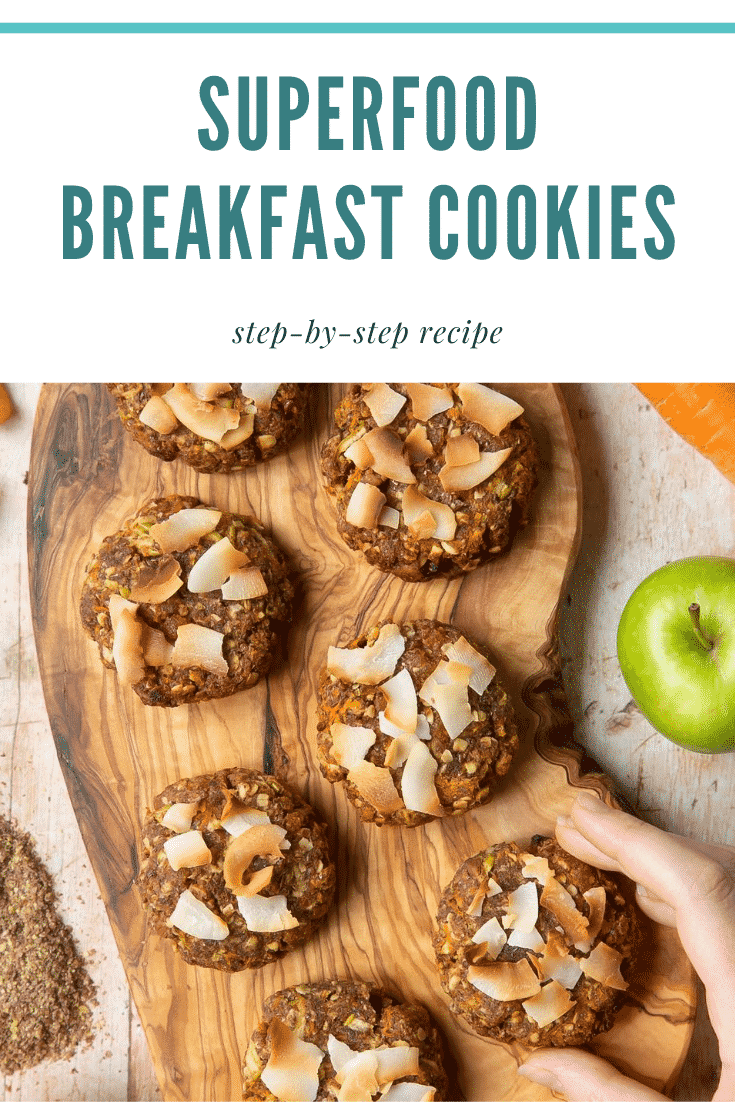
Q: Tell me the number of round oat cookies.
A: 7